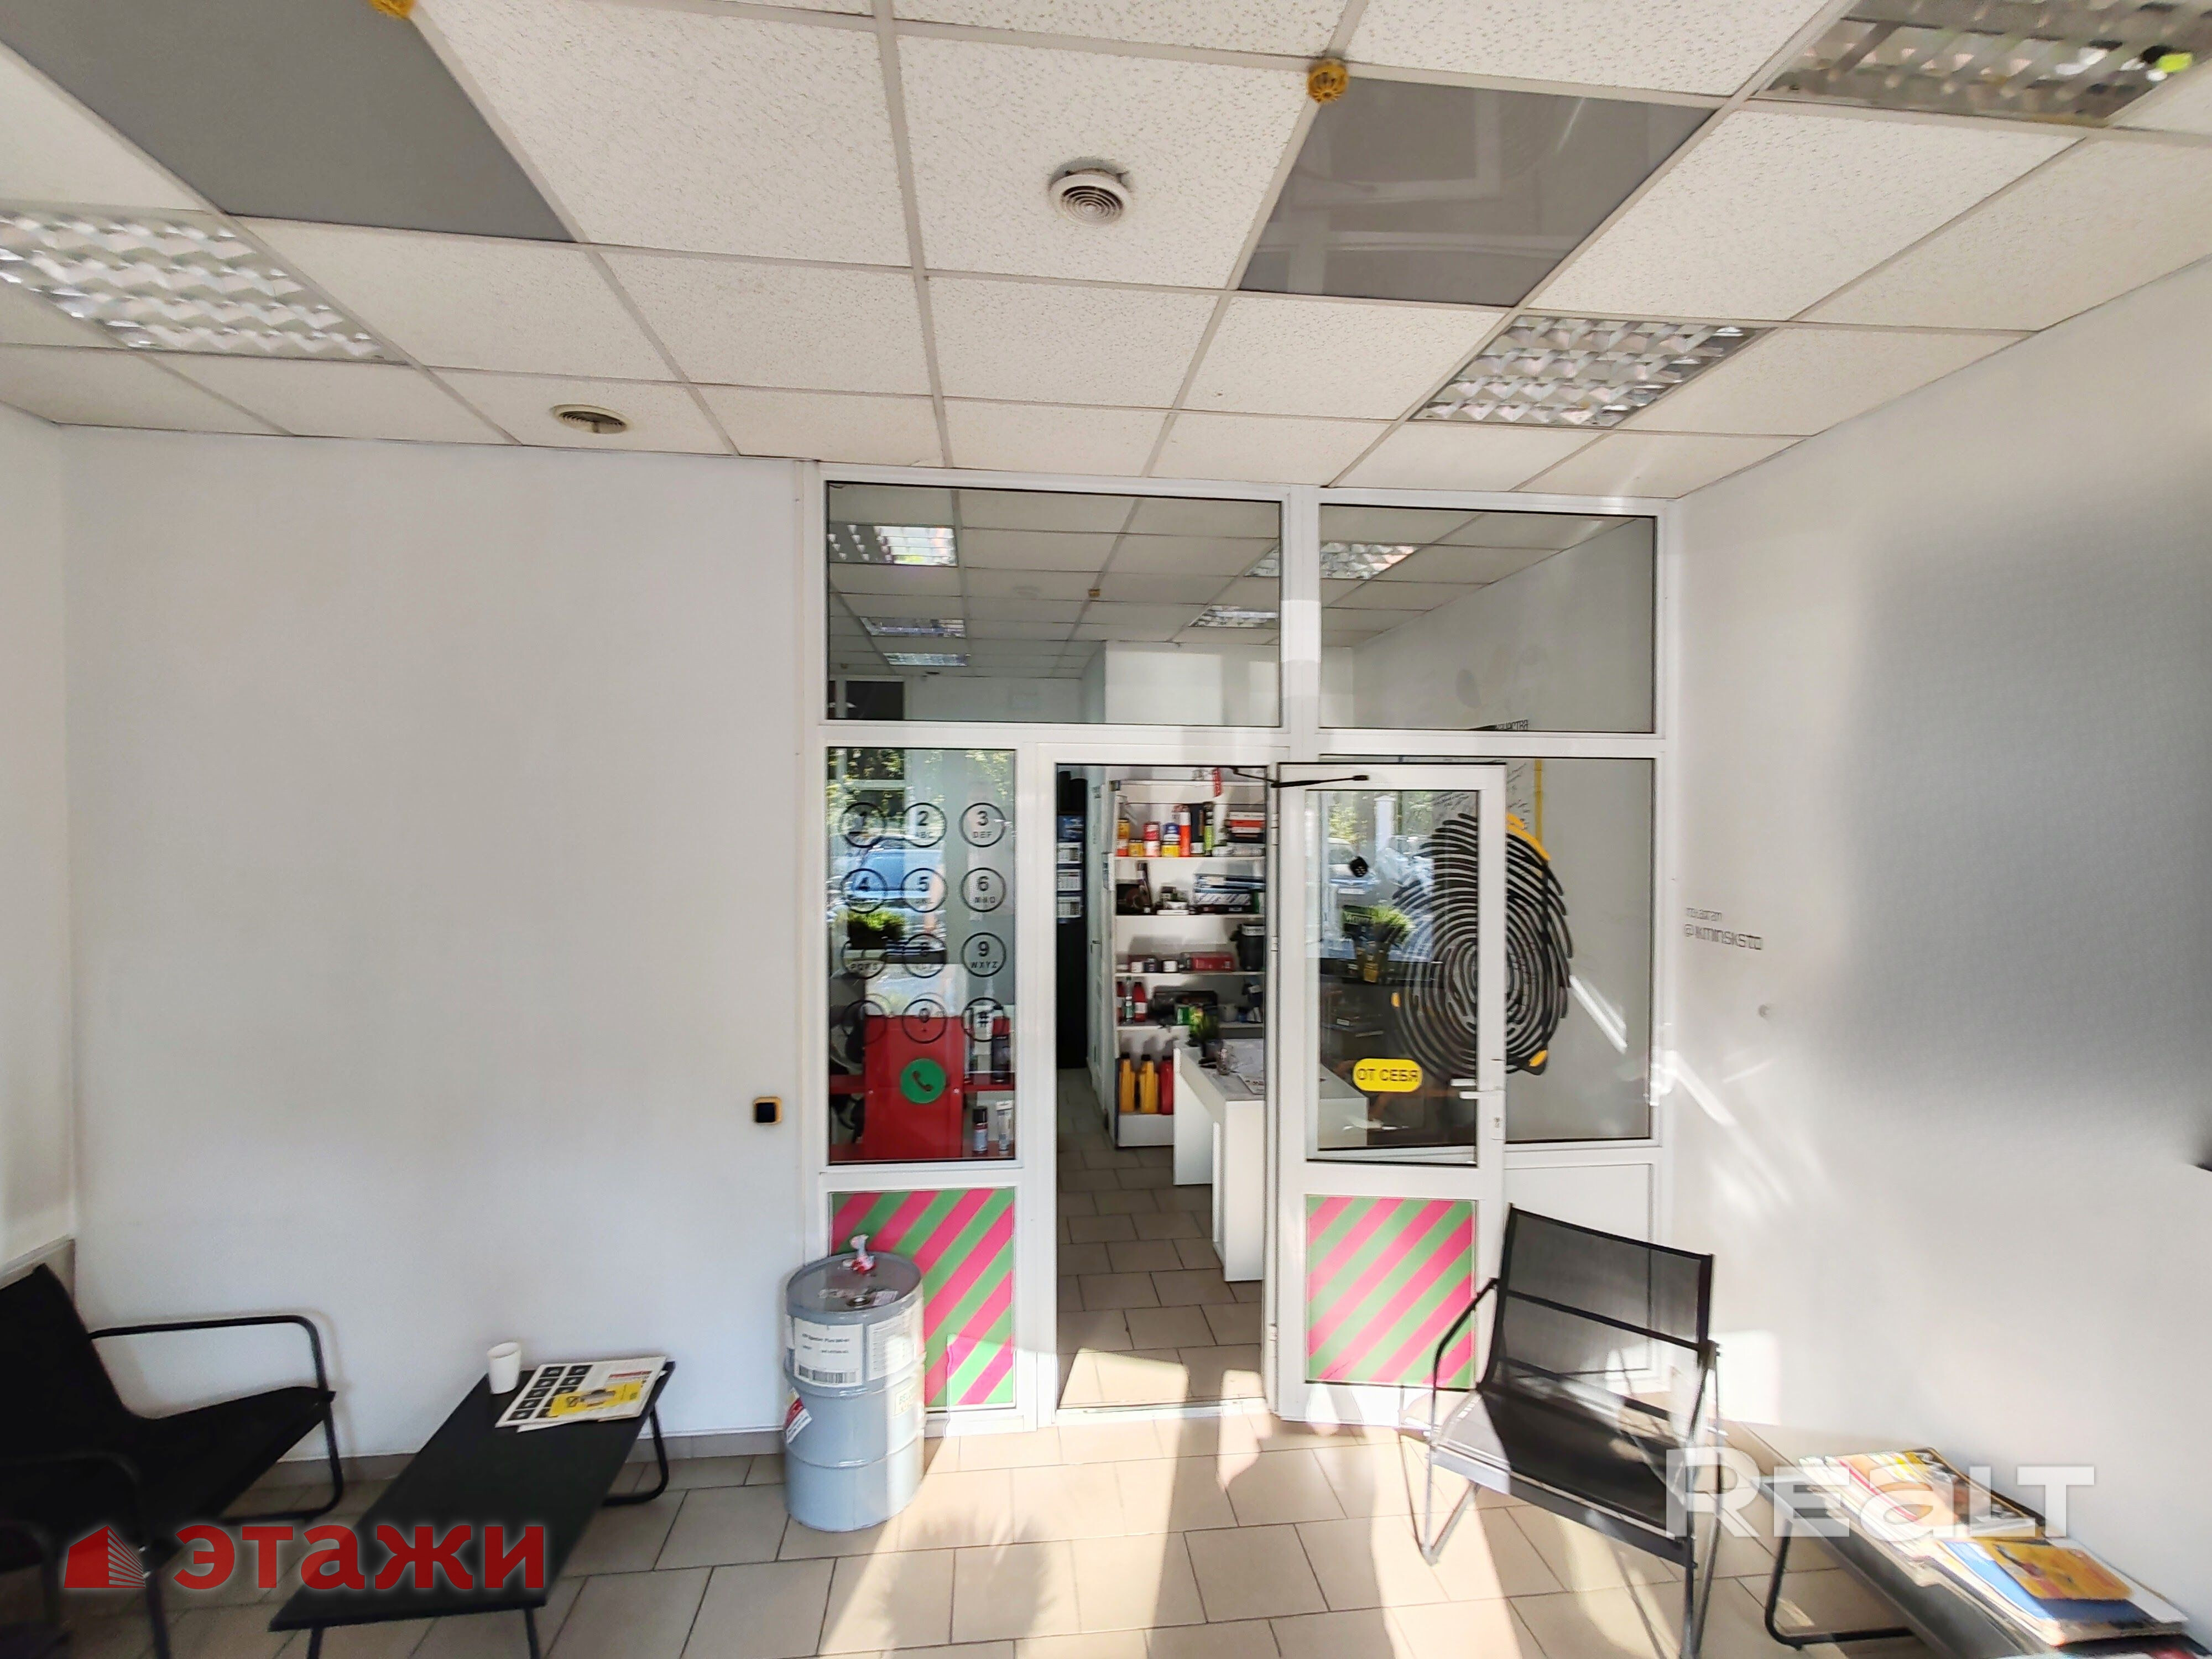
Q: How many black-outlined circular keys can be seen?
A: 12